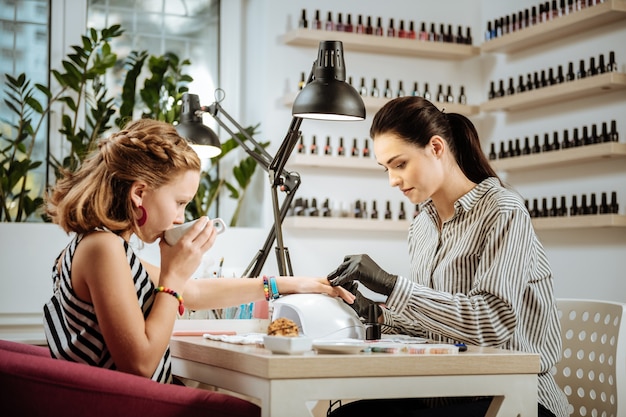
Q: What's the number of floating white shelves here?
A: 8